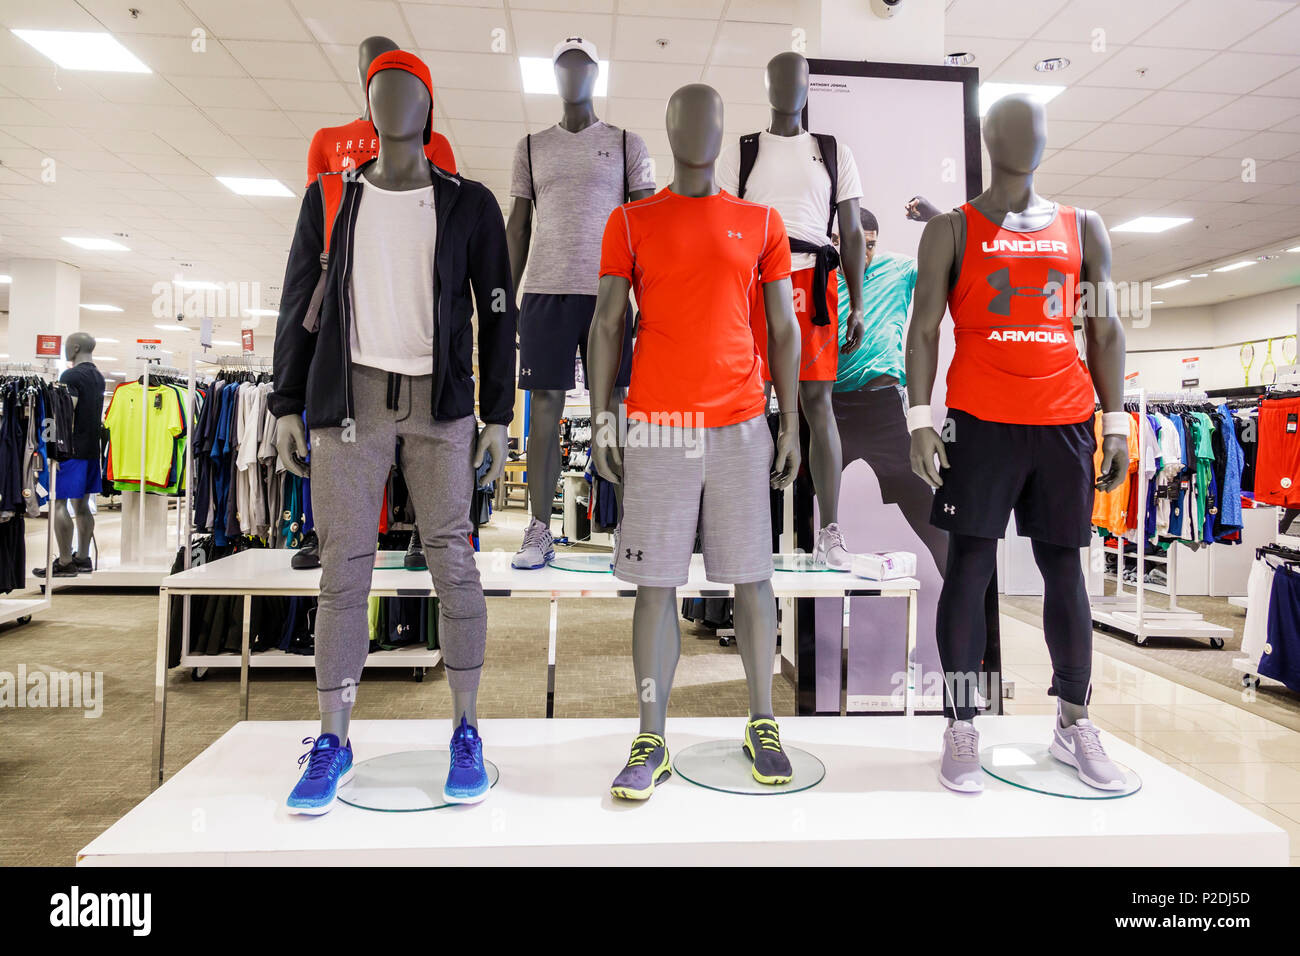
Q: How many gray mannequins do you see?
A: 7